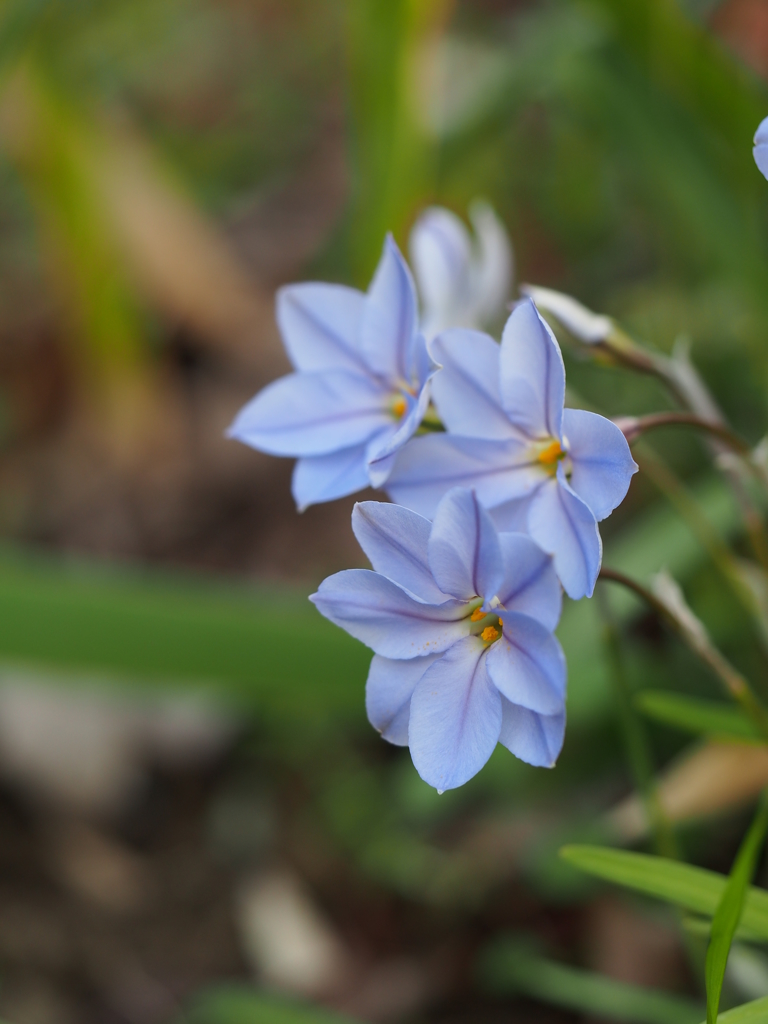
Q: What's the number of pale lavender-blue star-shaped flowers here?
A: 3